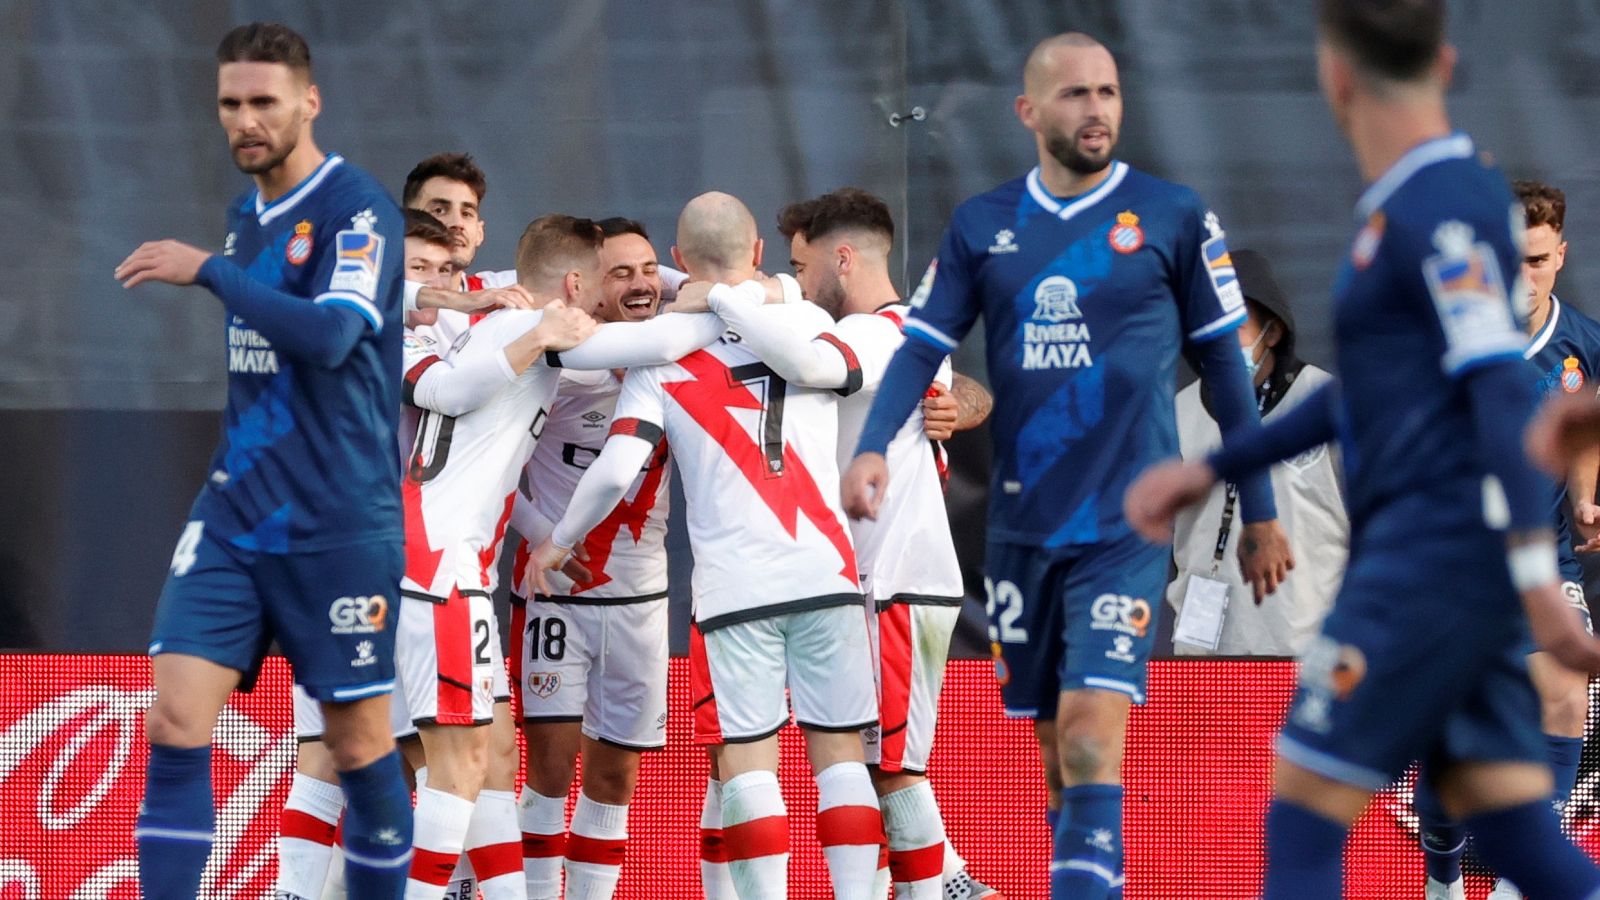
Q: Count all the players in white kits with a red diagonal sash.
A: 6